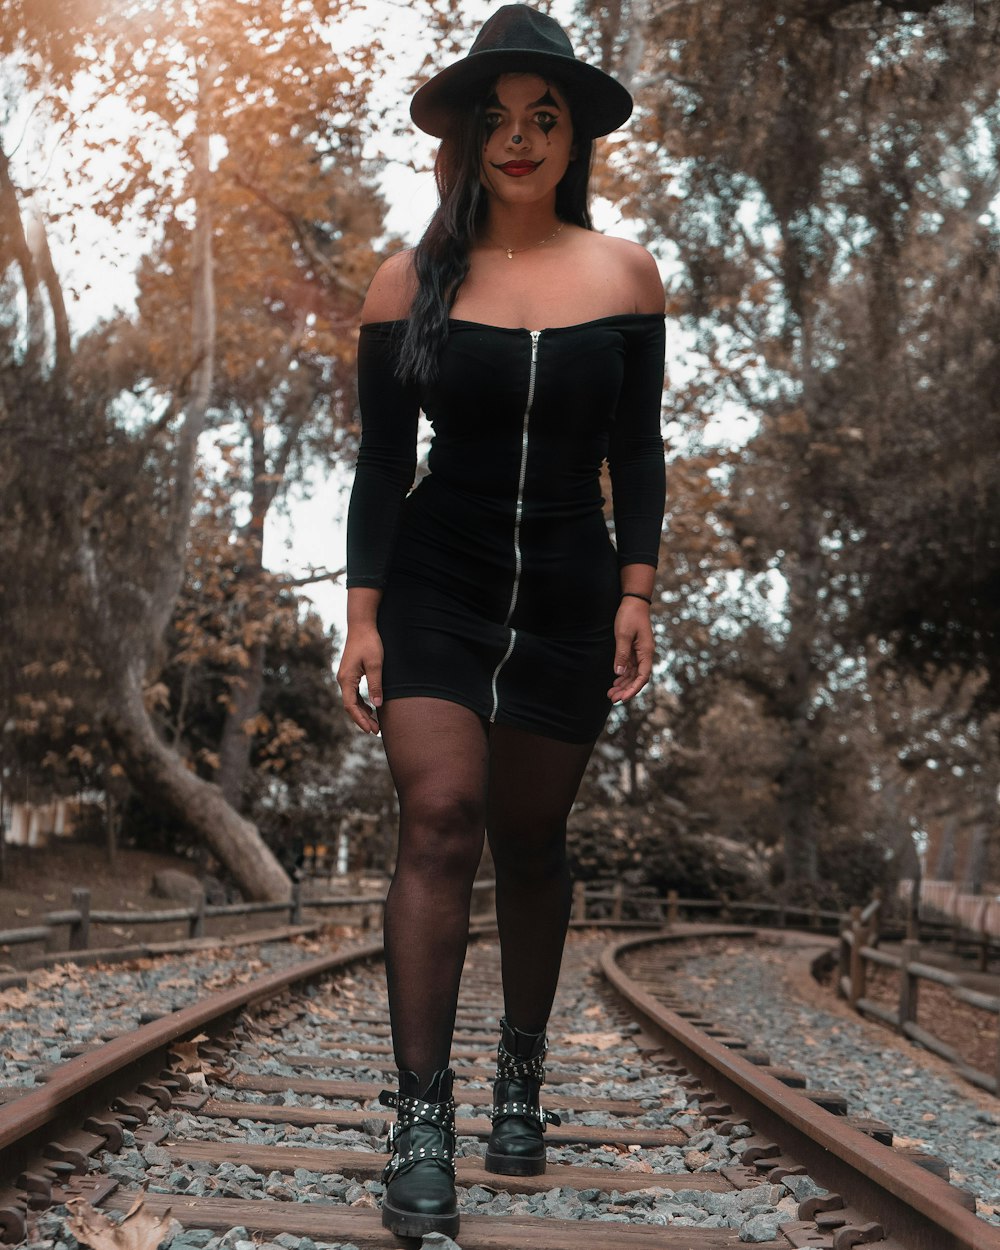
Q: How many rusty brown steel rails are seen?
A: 2